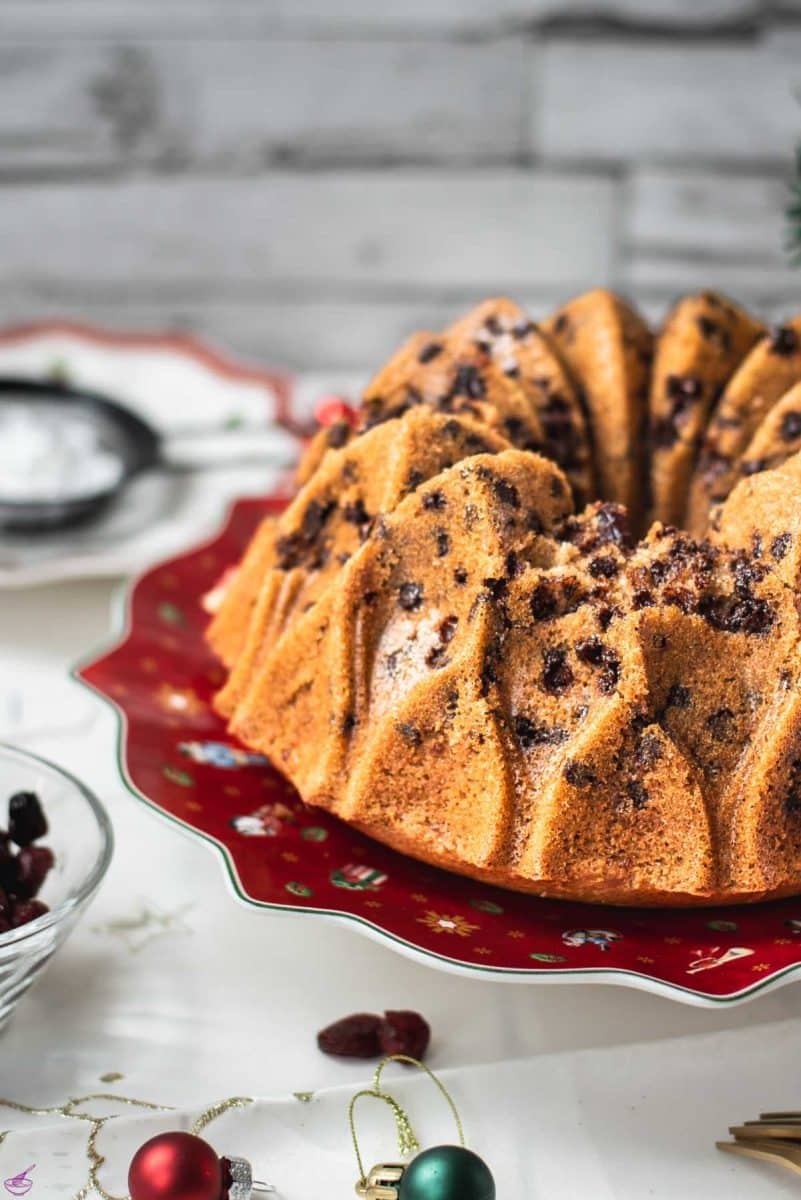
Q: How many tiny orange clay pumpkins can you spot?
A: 0